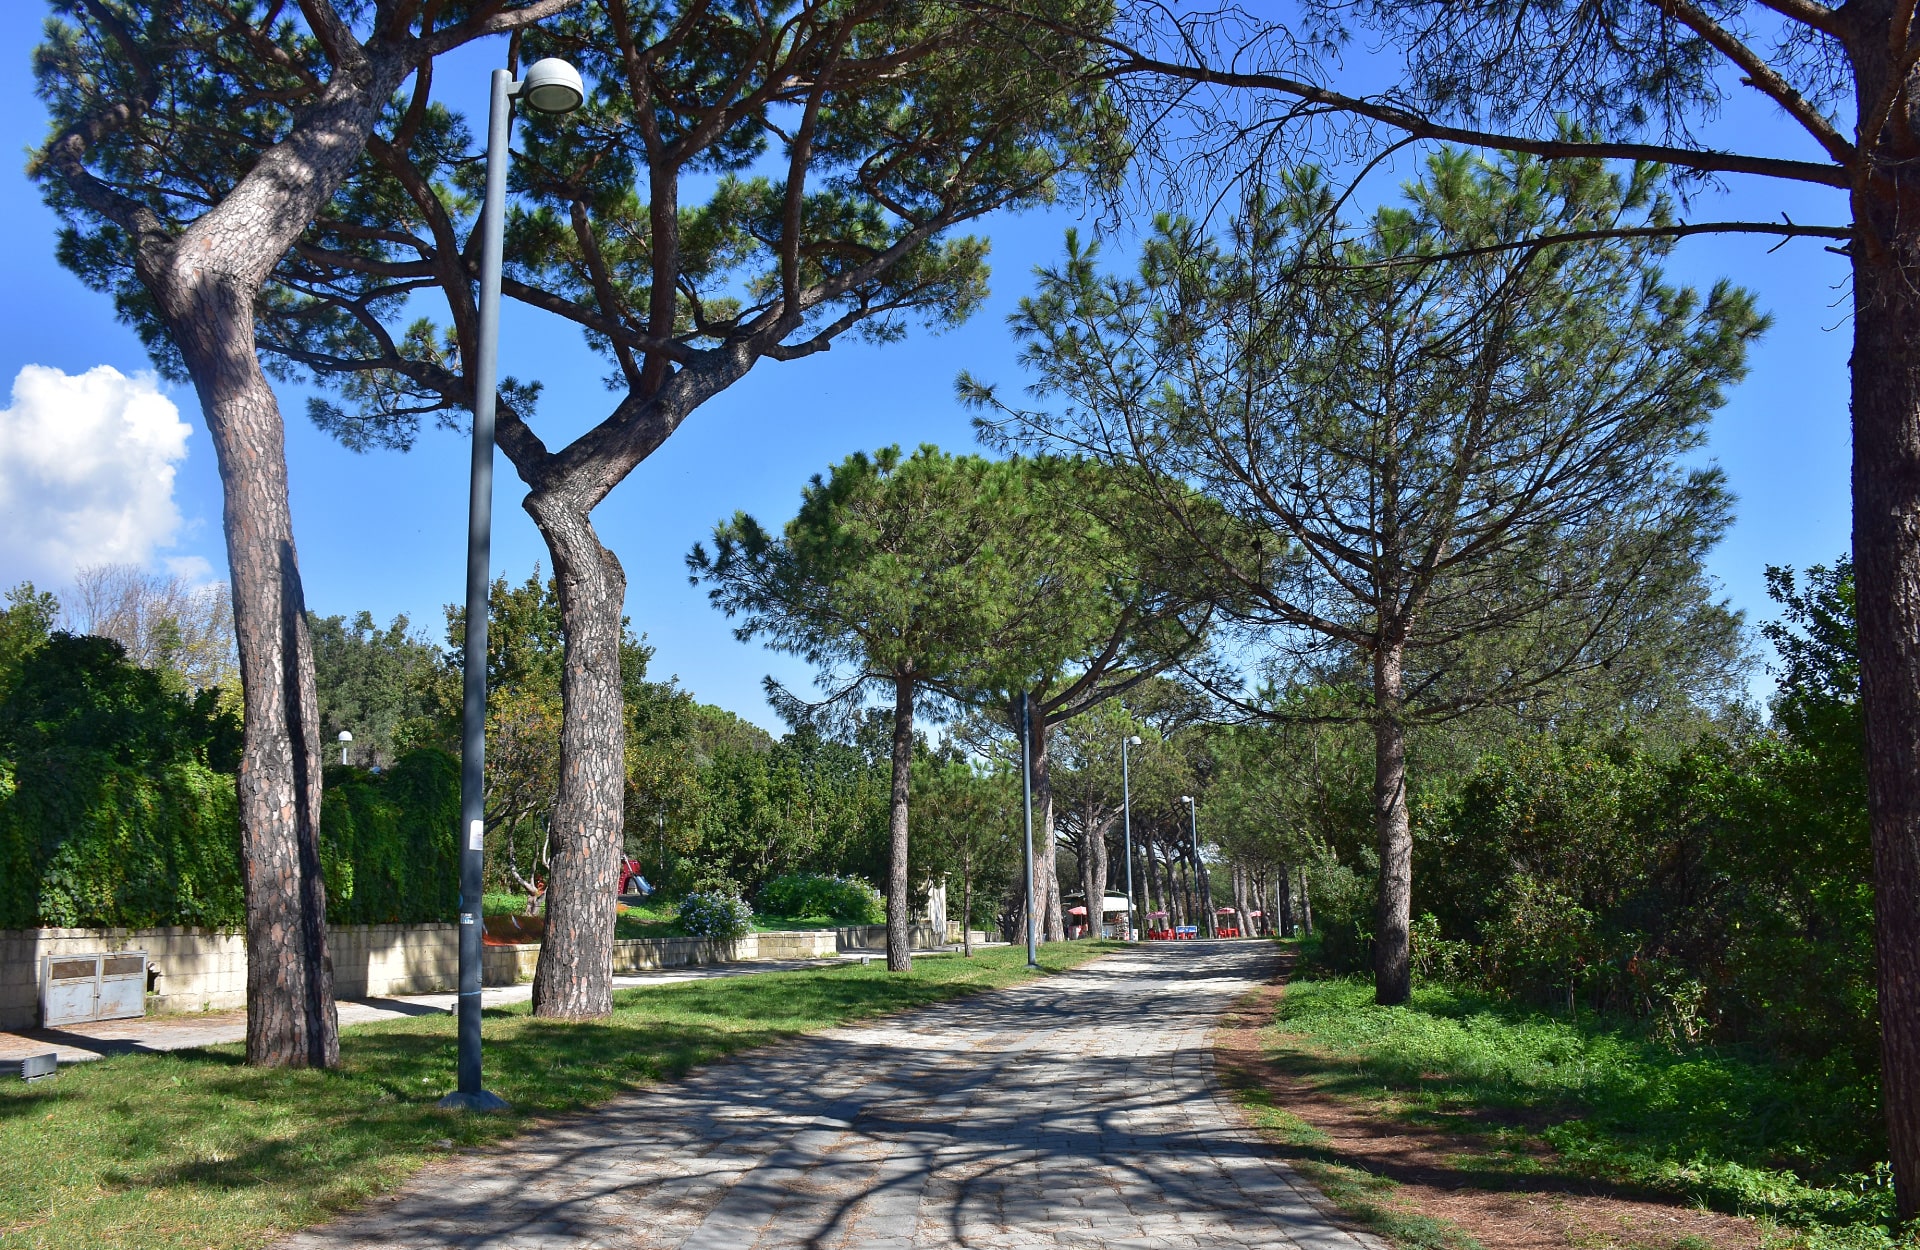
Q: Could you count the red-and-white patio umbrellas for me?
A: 4